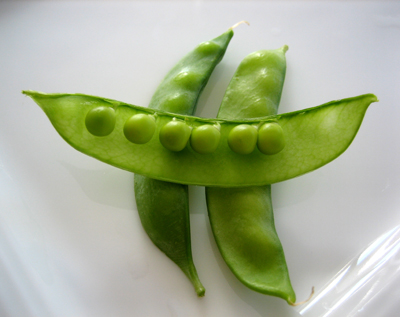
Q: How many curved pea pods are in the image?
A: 3